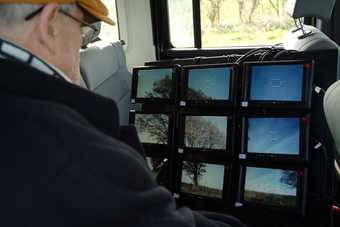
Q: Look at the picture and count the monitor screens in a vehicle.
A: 8